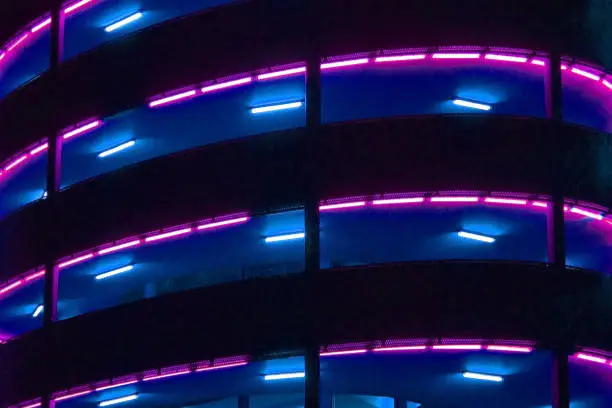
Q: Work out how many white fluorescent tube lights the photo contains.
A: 11